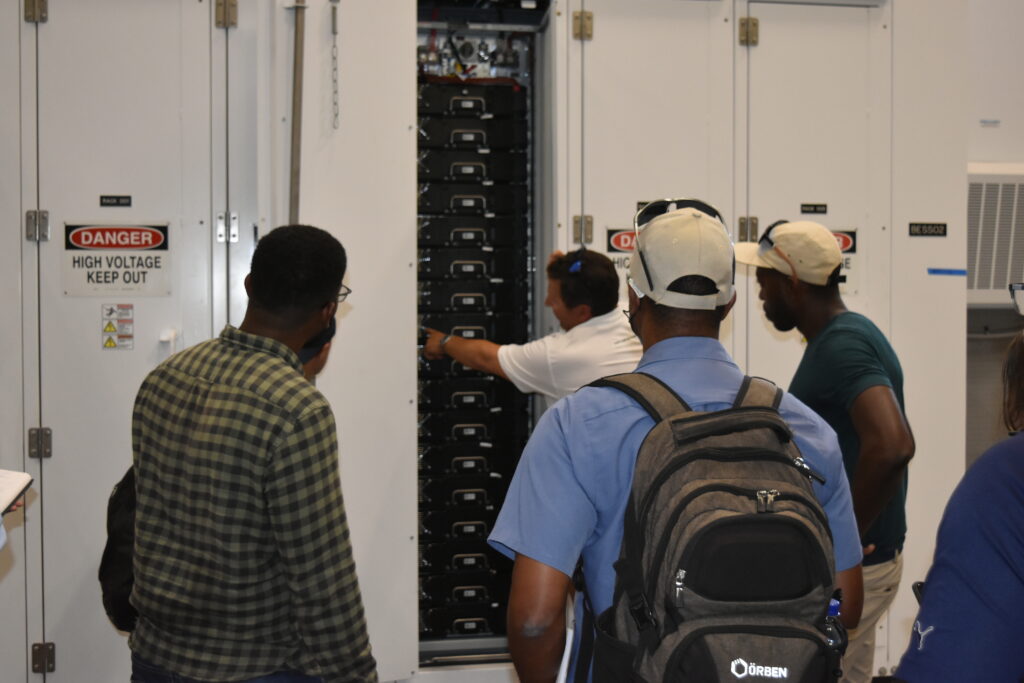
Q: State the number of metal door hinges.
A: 10